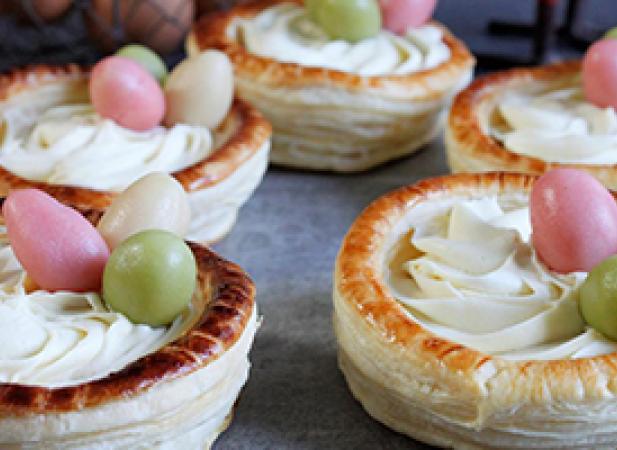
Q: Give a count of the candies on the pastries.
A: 12